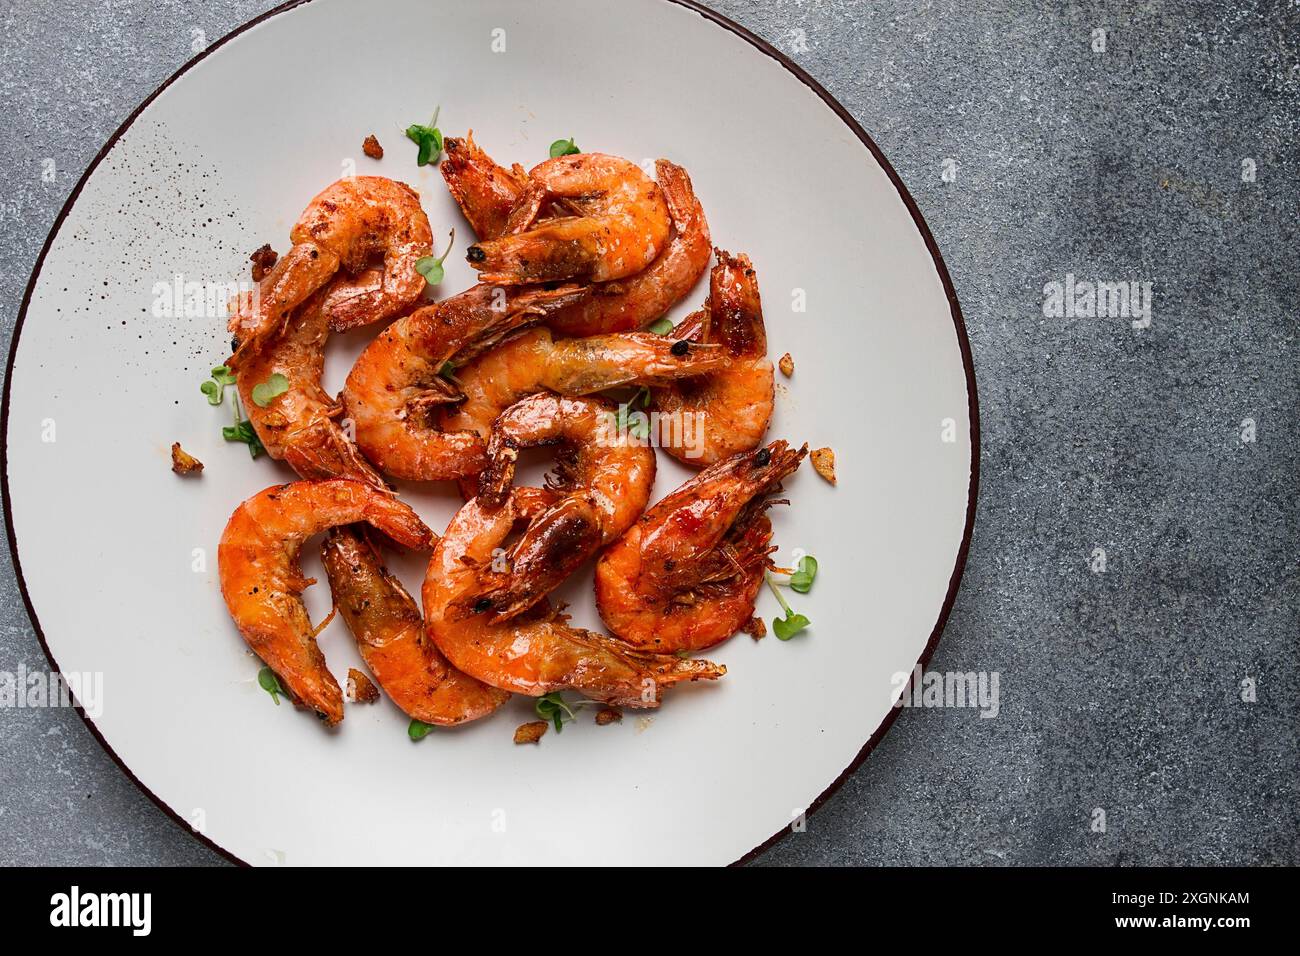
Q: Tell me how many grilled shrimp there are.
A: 12